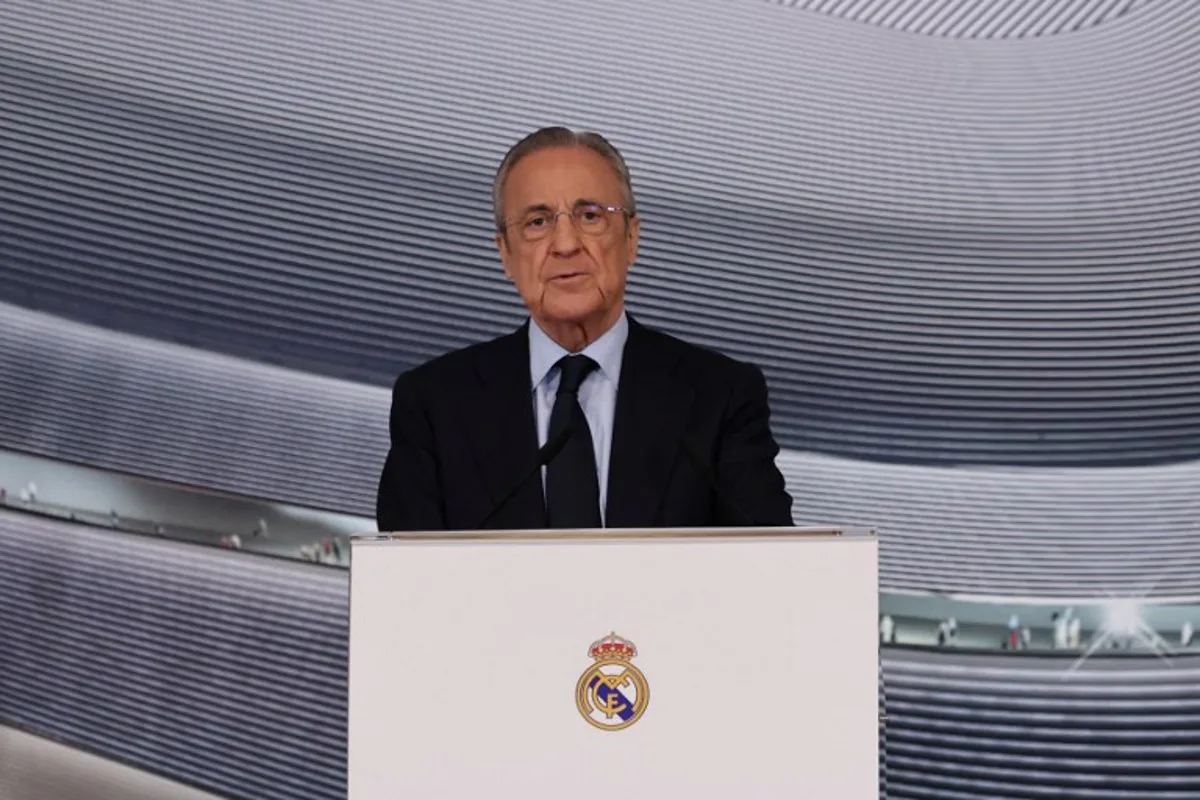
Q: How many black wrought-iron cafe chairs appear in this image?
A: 0